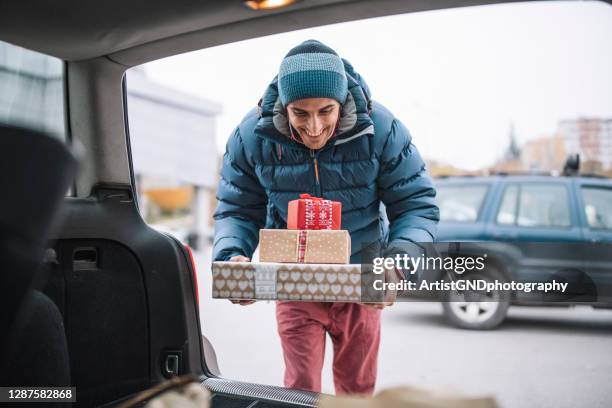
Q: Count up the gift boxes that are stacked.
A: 3